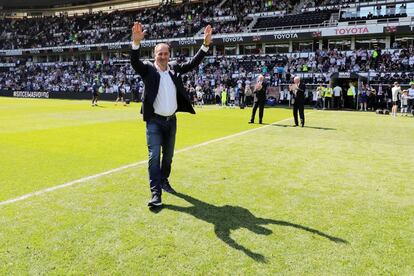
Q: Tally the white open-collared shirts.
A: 1